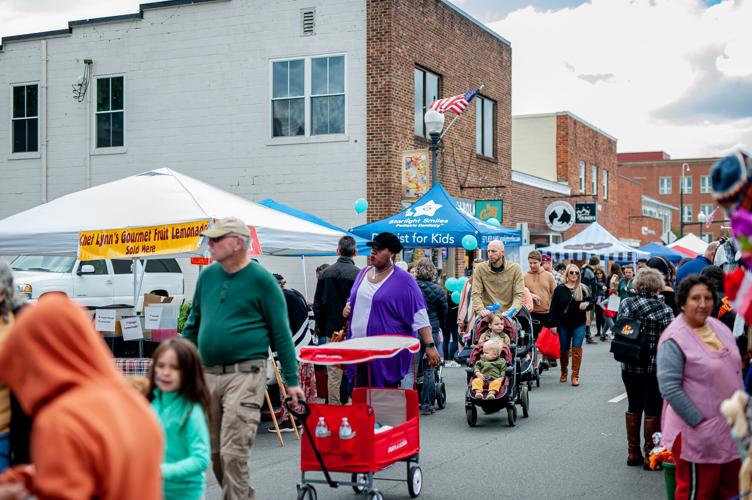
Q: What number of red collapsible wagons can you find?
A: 1